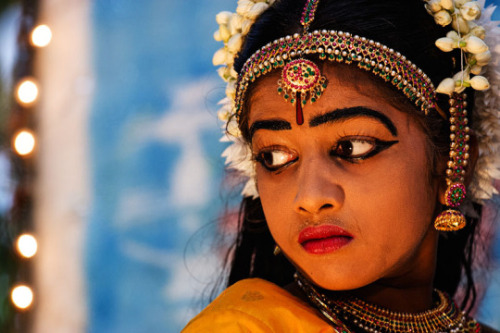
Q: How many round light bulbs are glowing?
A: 5